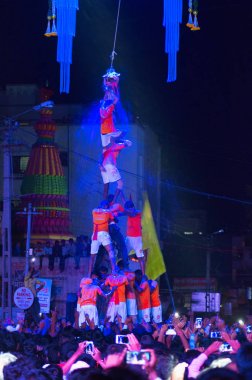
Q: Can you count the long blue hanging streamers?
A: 2